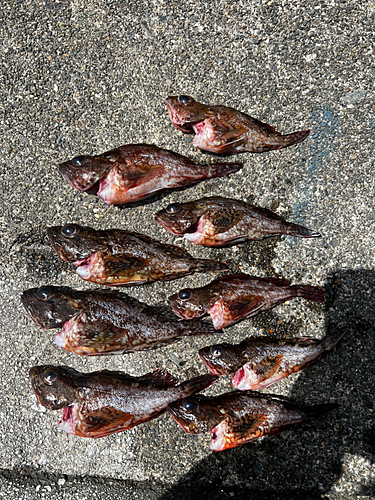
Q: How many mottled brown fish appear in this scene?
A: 9